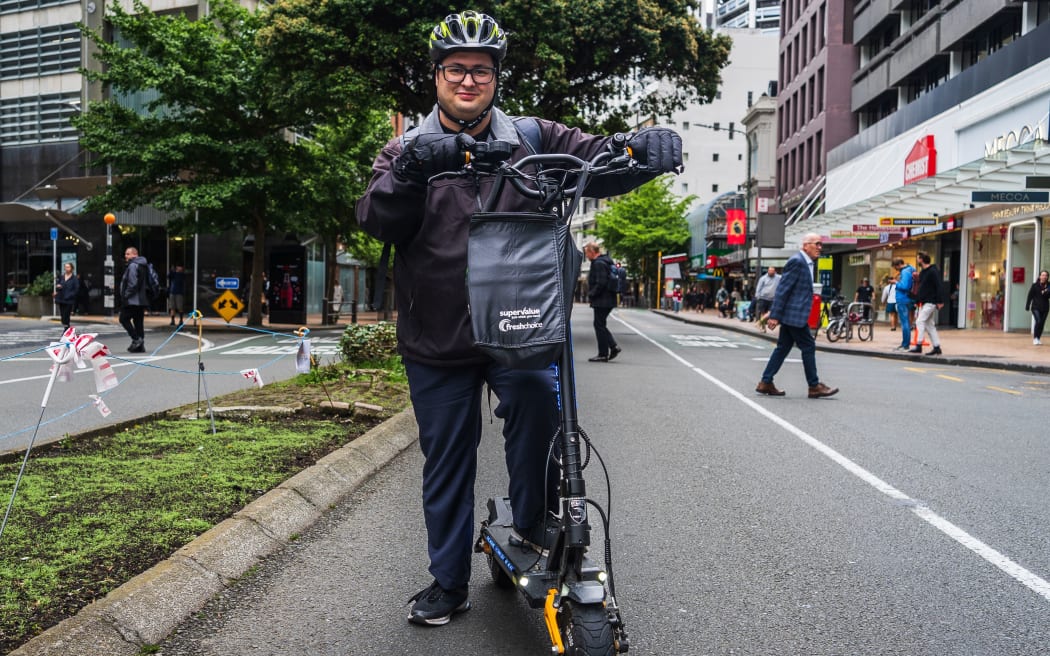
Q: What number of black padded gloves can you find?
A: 2